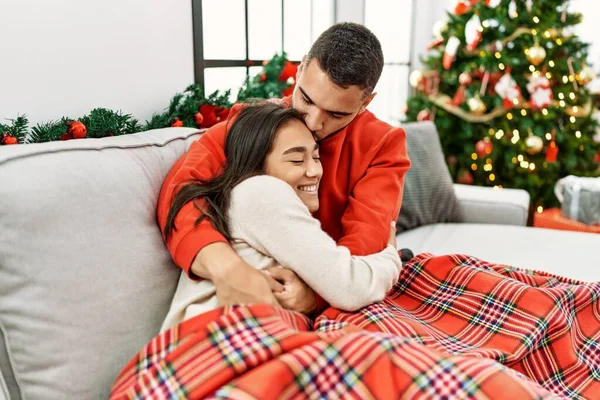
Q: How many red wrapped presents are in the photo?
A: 1